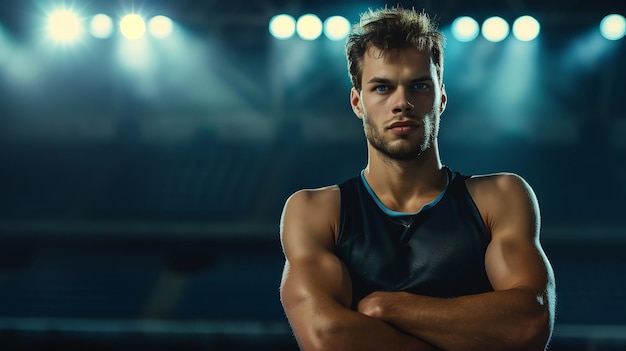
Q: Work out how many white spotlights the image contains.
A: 11